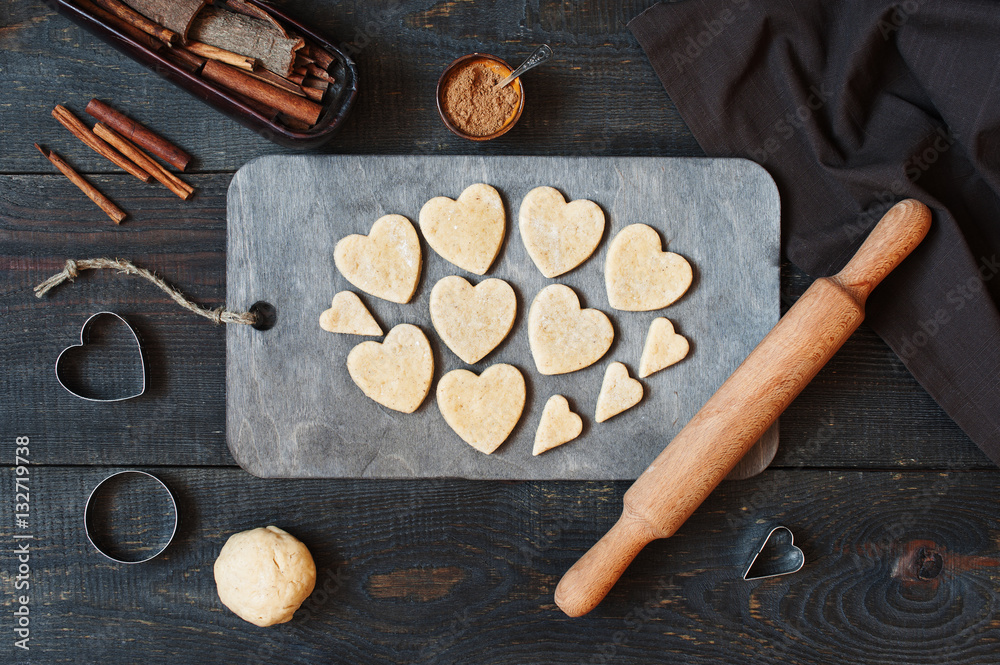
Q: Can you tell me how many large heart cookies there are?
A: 8